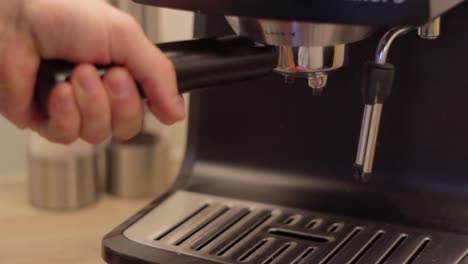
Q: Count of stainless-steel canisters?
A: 2